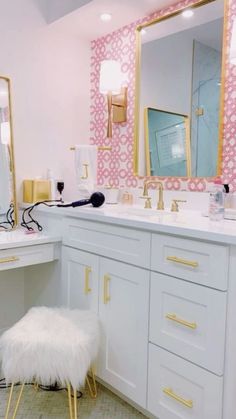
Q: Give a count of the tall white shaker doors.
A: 2